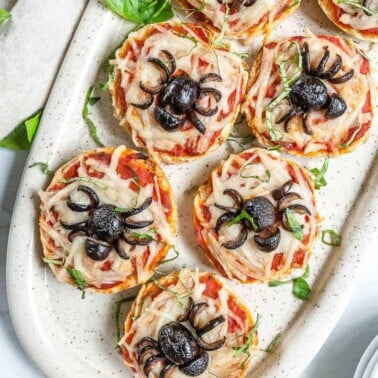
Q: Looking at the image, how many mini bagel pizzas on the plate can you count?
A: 7